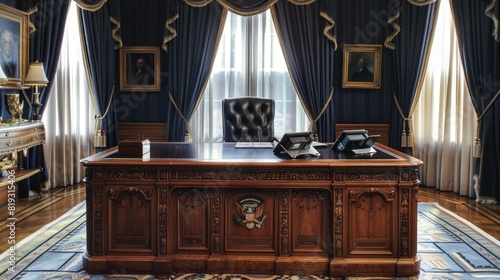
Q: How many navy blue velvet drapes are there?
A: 6